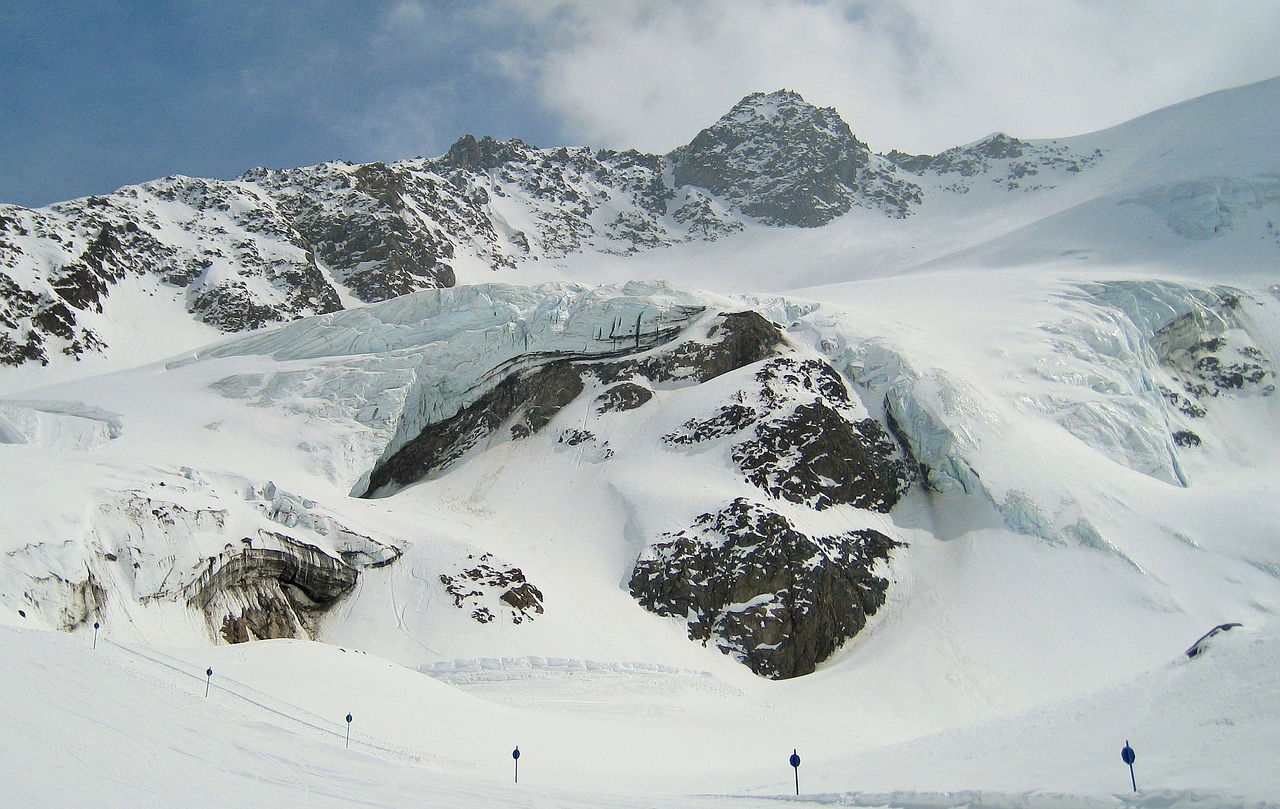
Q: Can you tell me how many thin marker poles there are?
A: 6